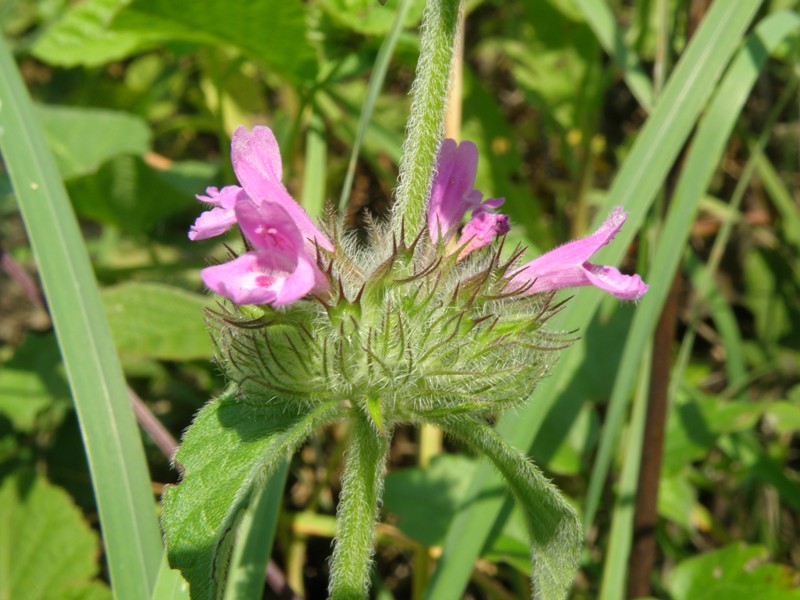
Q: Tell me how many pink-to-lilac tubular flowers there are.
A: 5